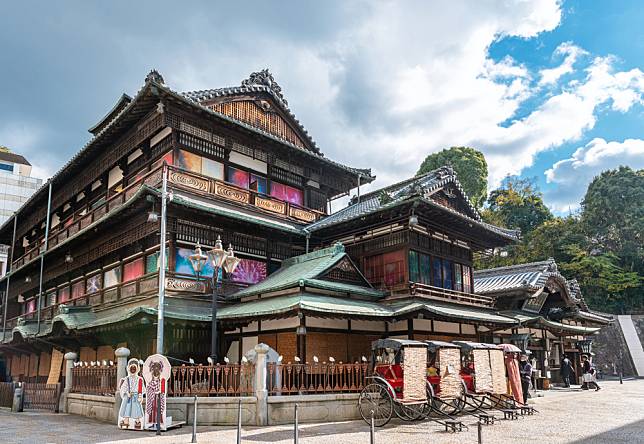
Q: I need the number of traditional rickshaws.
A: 4